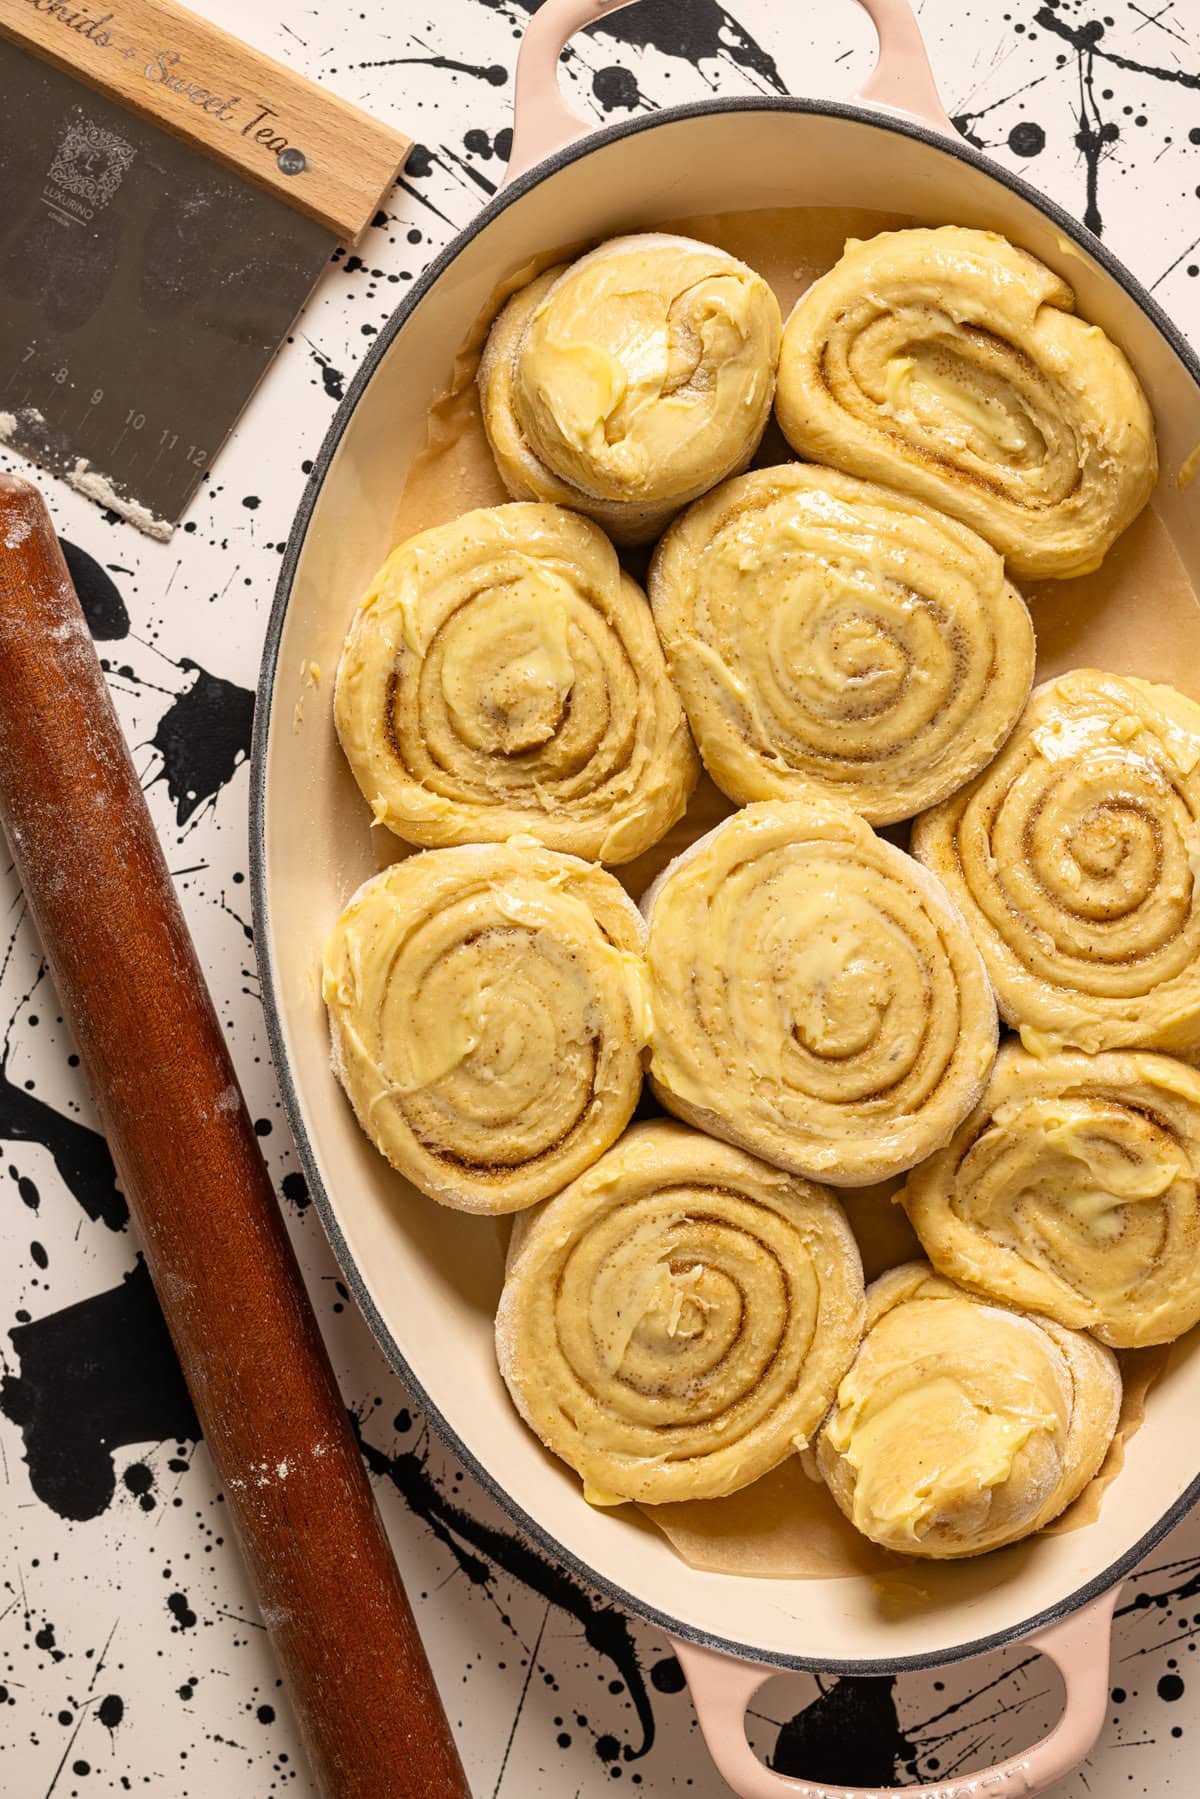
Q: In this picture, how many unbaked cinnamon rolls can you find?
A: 10